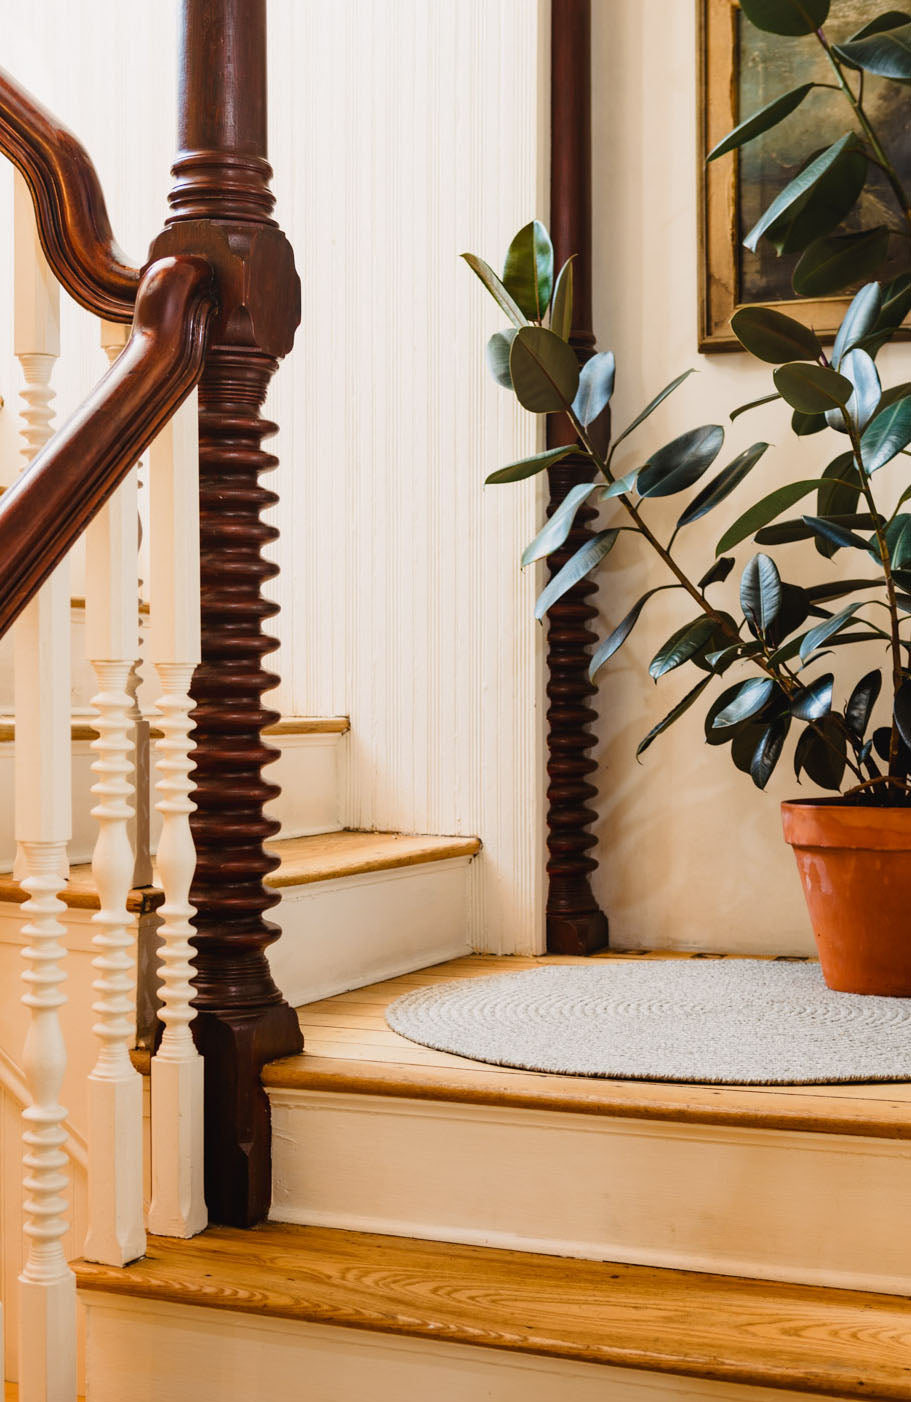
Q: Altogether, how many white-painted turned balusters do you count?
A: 5